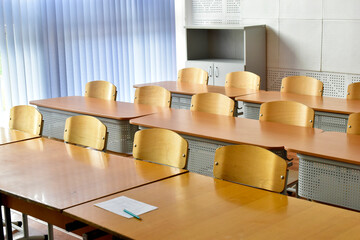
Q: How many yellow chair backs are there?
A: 13